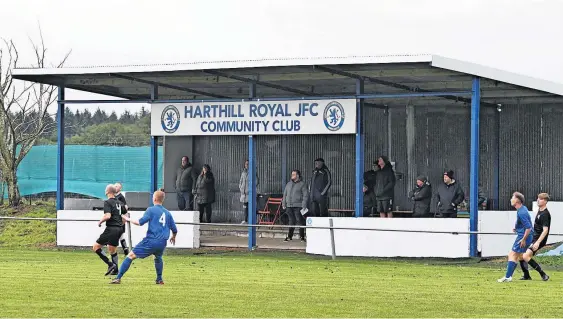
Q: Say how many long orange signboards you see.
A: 0